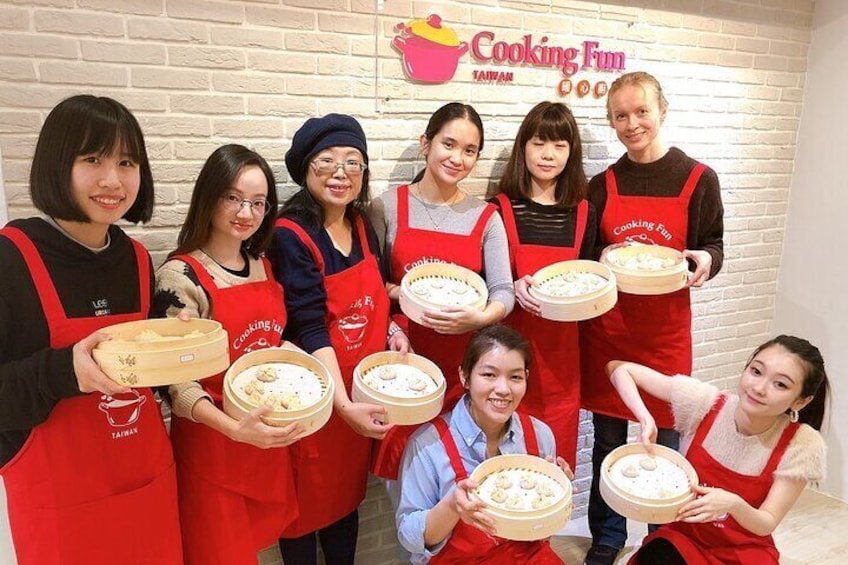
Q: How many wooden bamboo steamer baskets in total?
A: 8